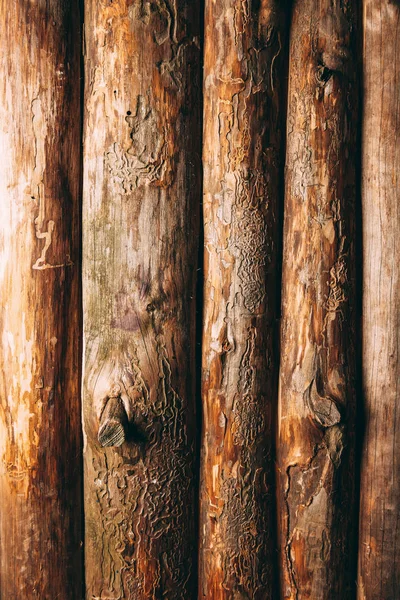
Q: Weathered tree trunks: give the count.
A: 5